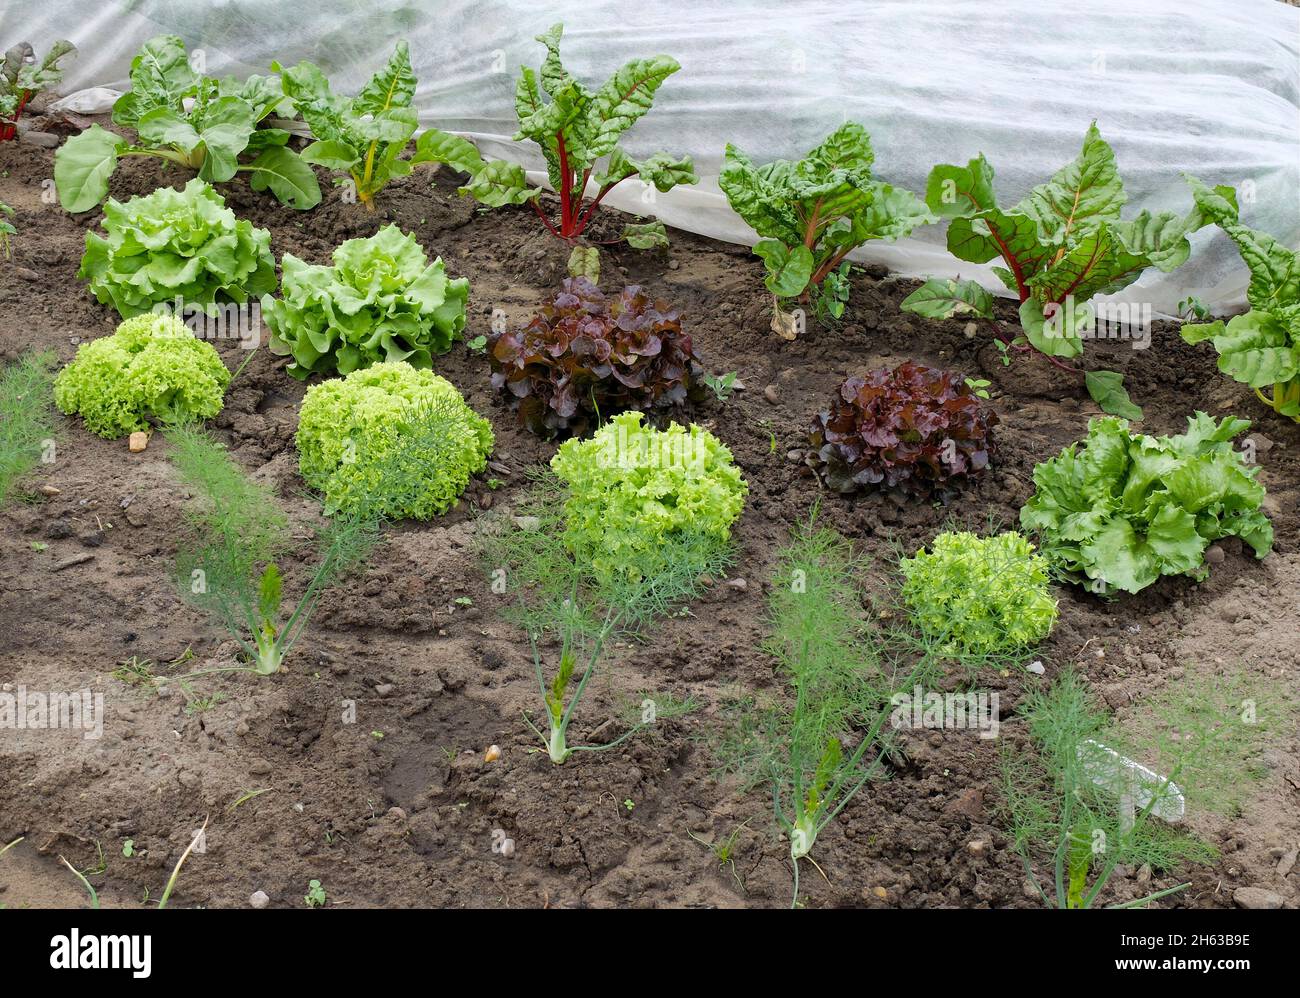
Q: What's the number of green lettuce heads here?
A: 7